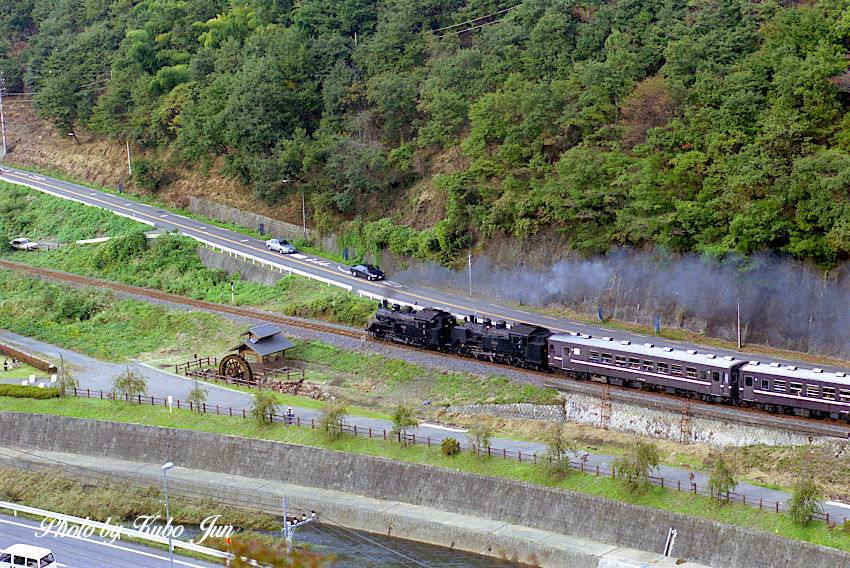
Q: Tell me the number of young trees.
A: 11